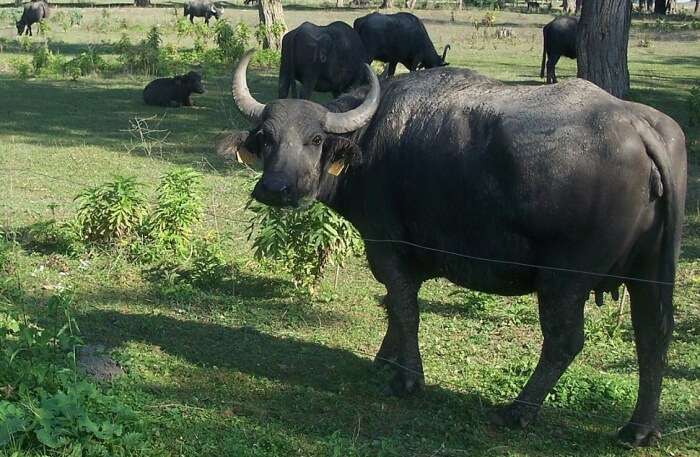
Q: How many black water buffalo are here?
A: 7